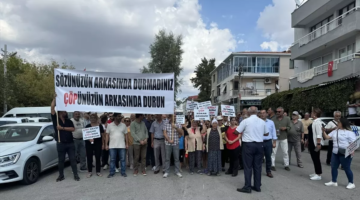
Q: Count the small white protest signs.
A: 8